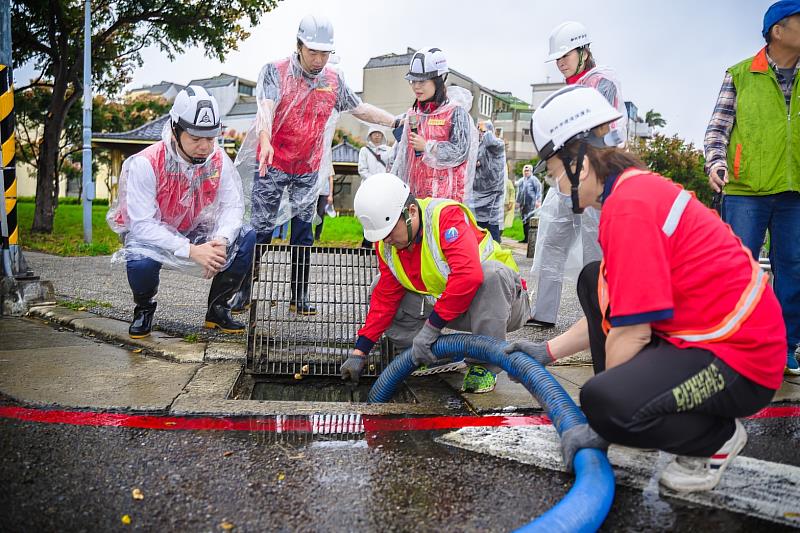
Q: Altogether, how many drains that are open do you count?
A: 1